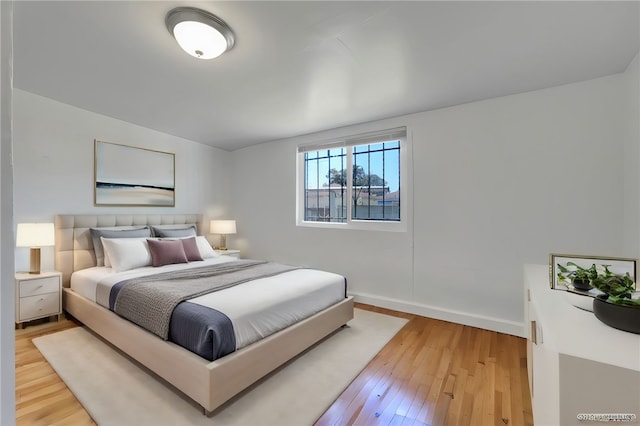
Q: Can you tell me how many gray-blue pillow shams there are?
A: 2